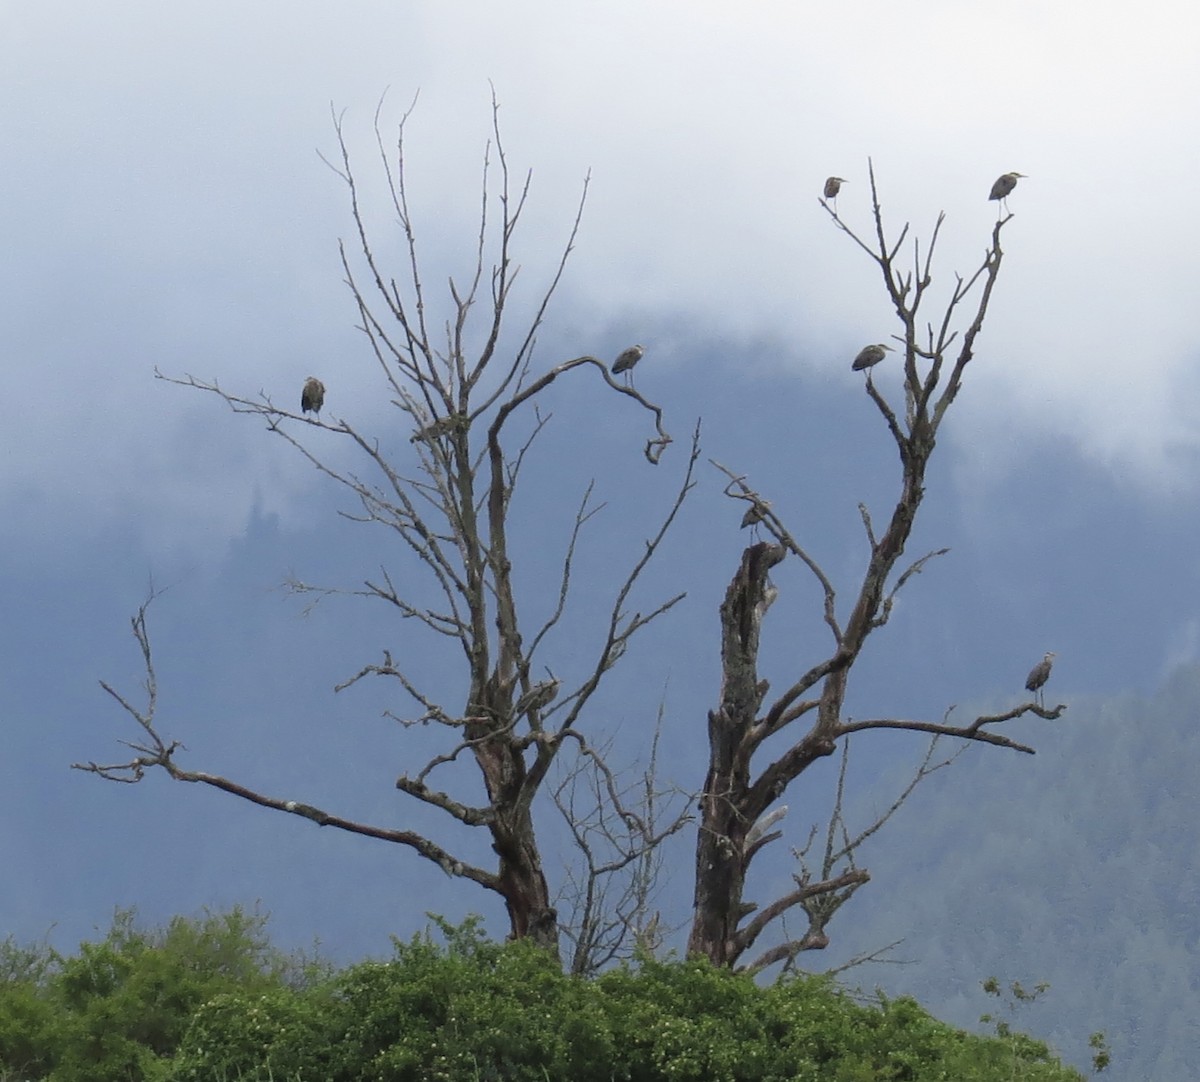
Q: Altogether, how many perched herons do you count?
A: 8